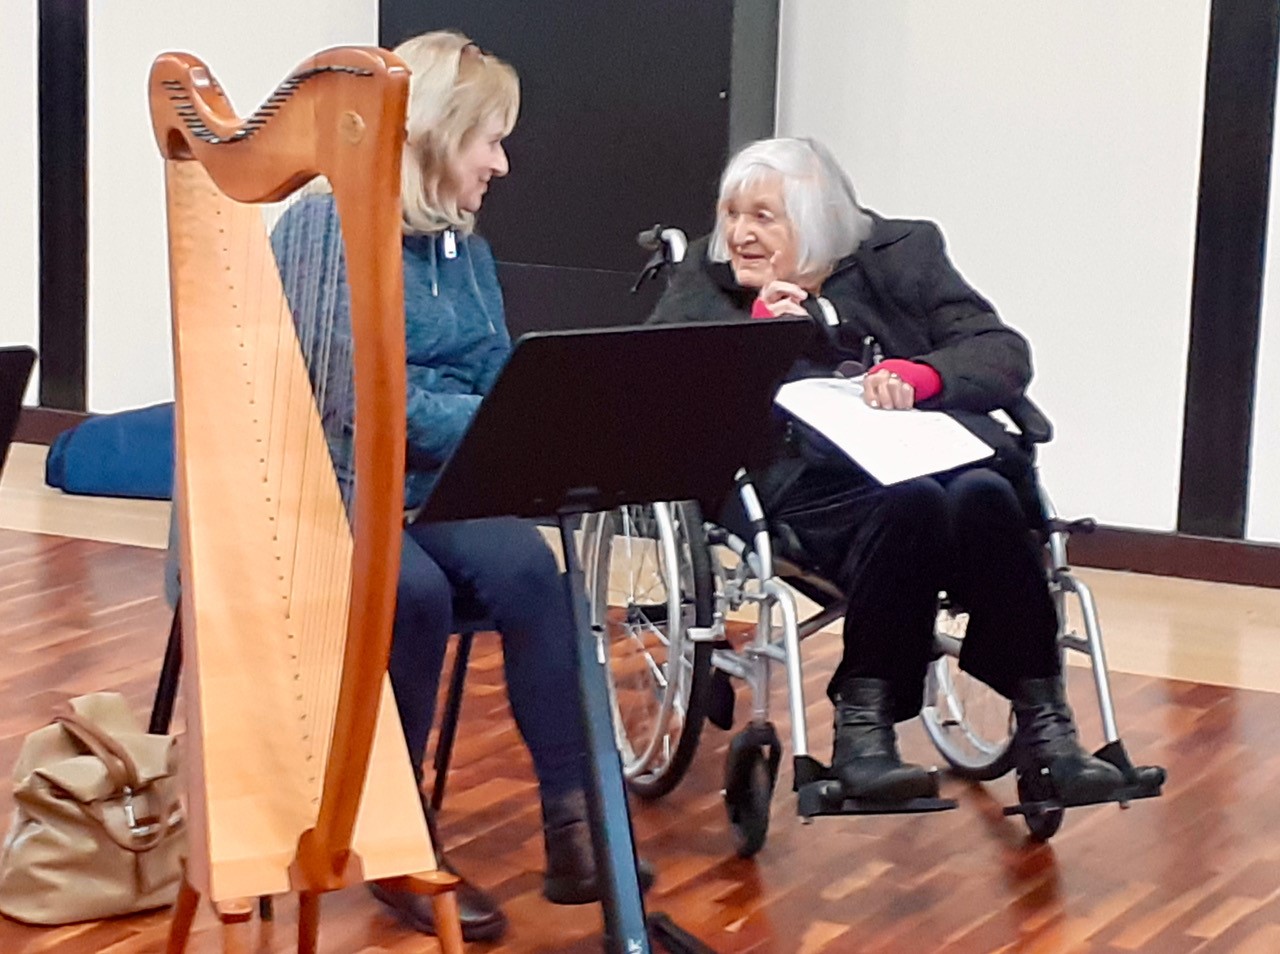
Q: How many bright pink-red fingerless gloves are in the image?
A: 2